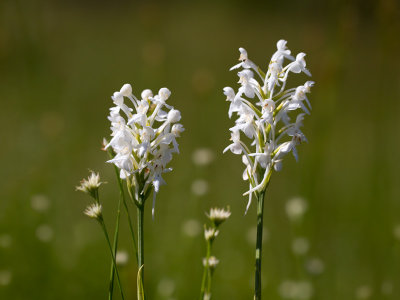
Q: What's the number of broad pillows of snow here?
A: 0